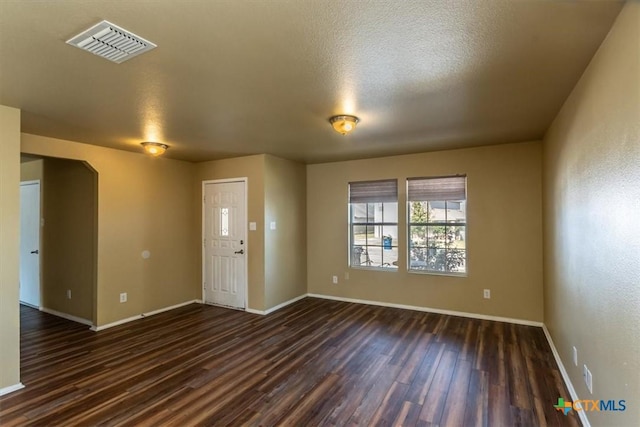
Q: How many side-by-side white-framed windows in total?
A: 2